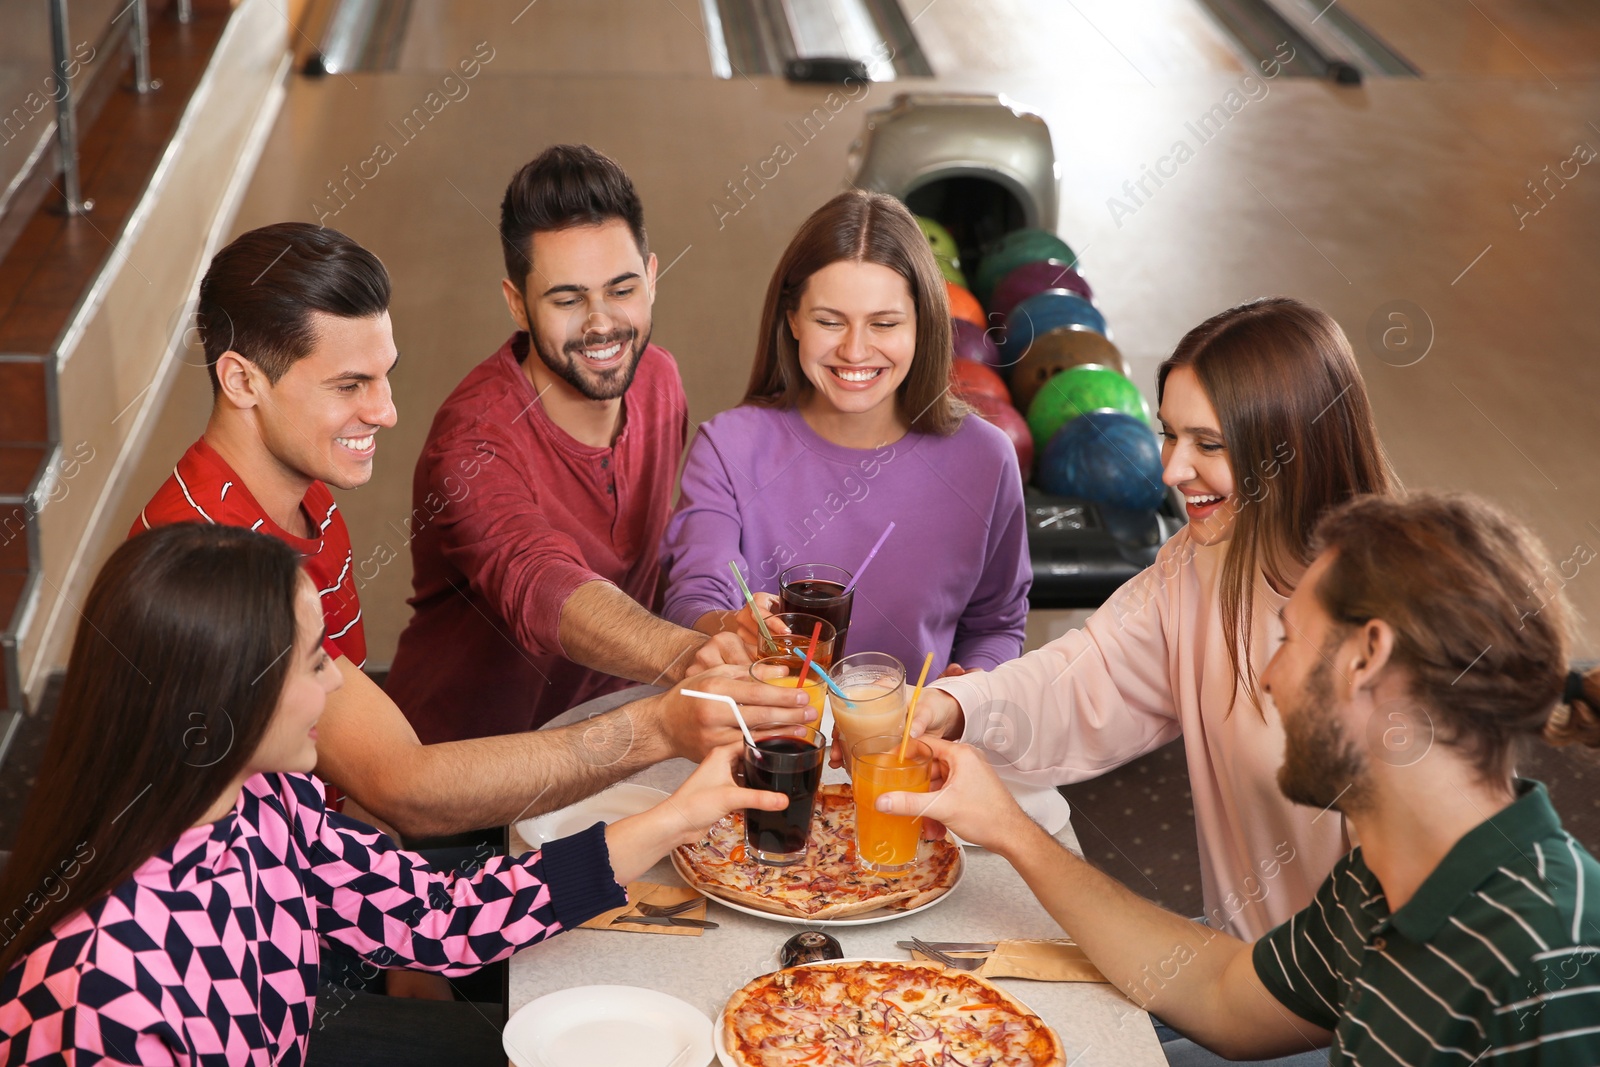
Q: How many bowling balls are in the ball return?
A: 12